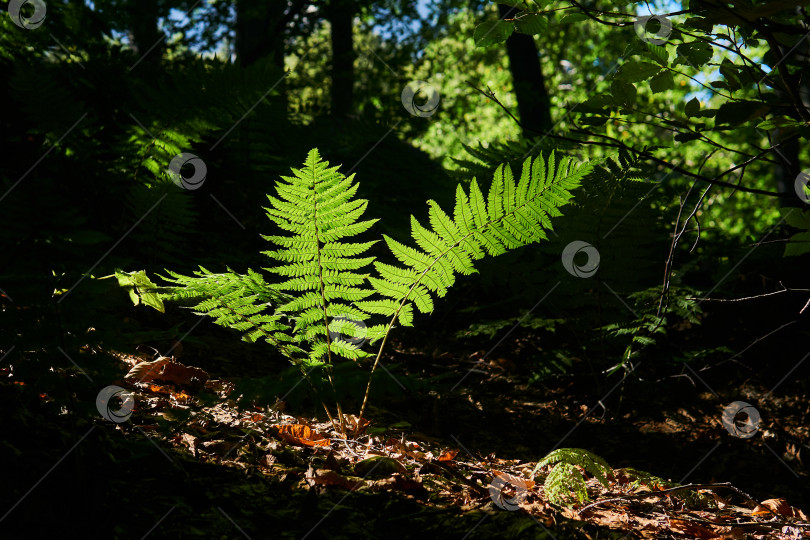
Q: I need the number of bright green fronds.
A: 3